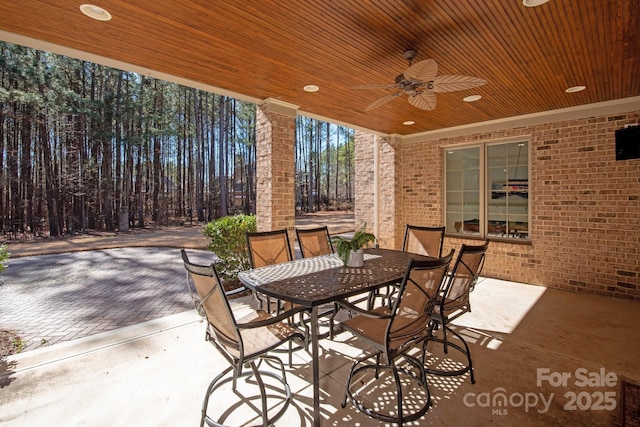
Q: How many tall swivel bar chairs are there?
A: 6